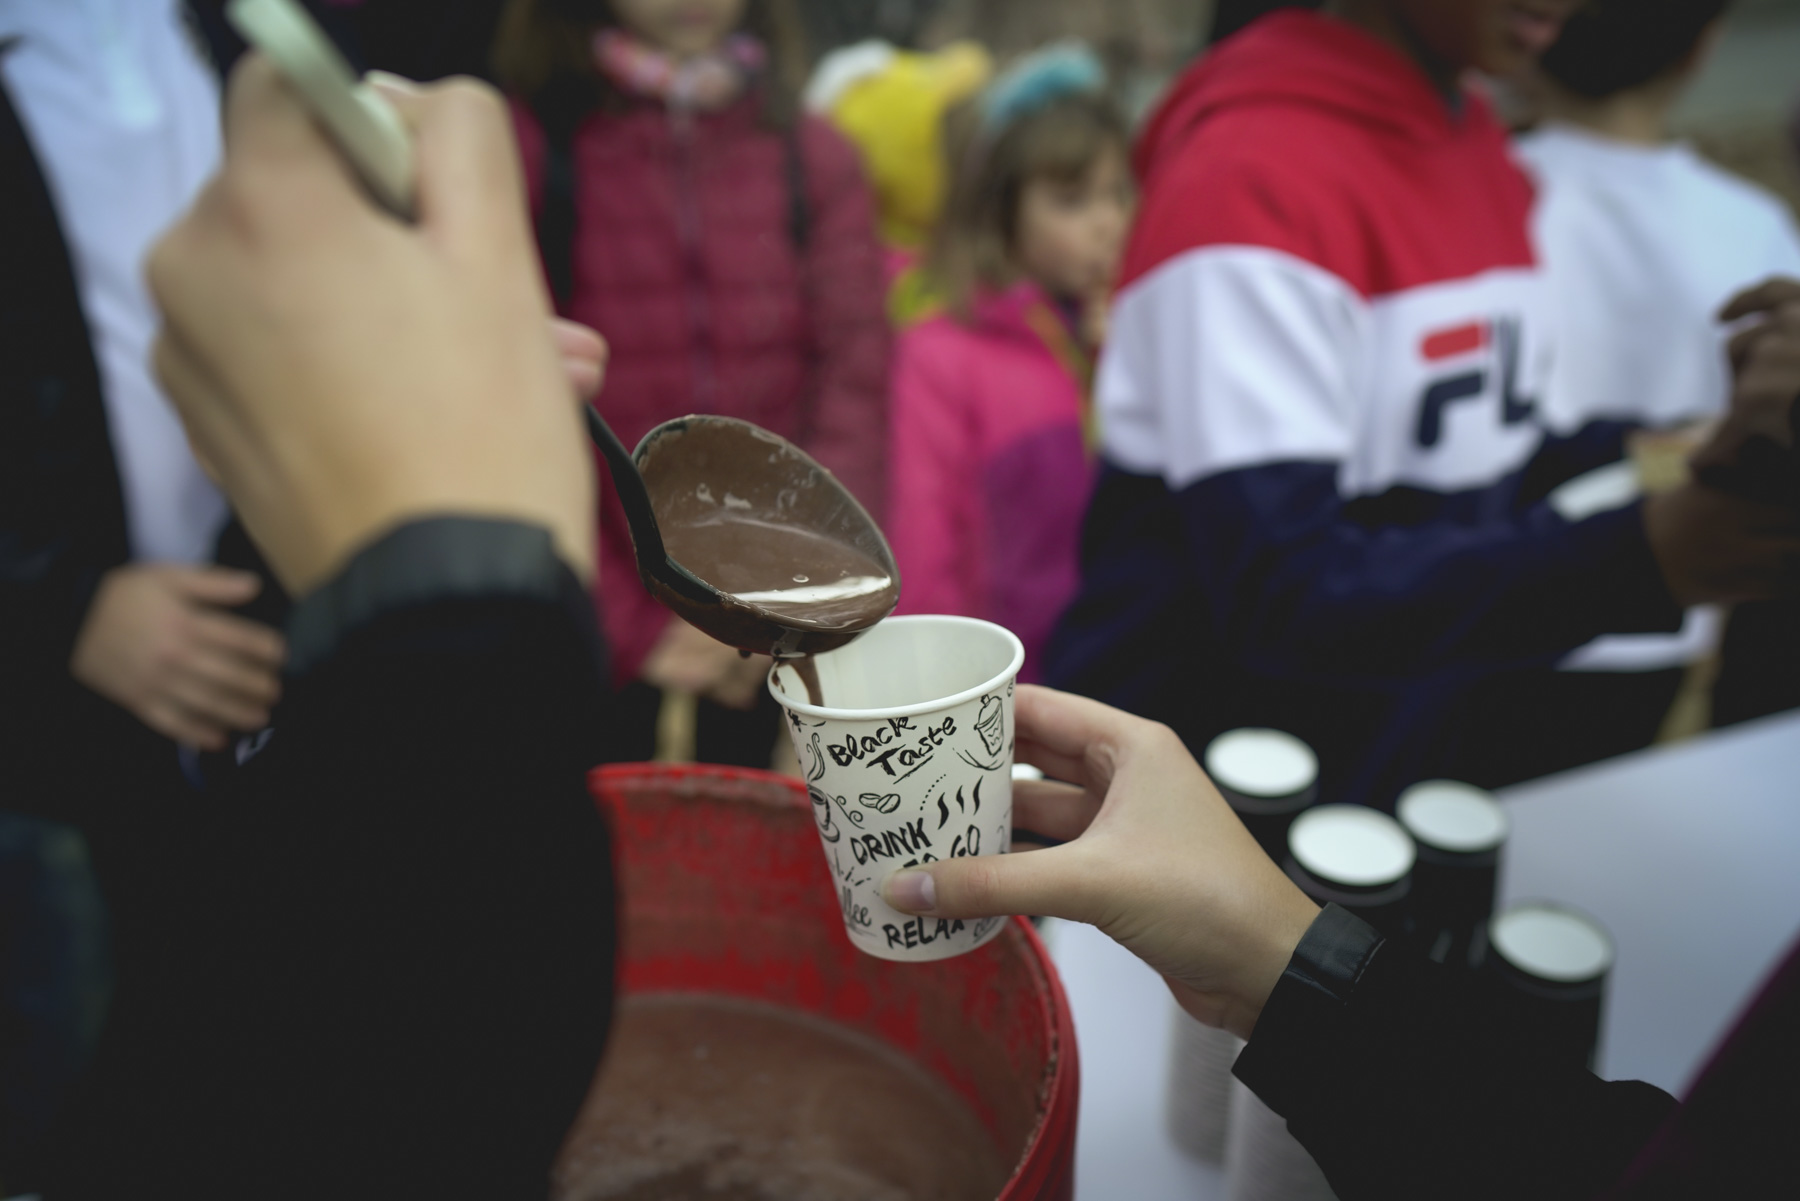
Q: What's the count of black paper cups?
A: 4